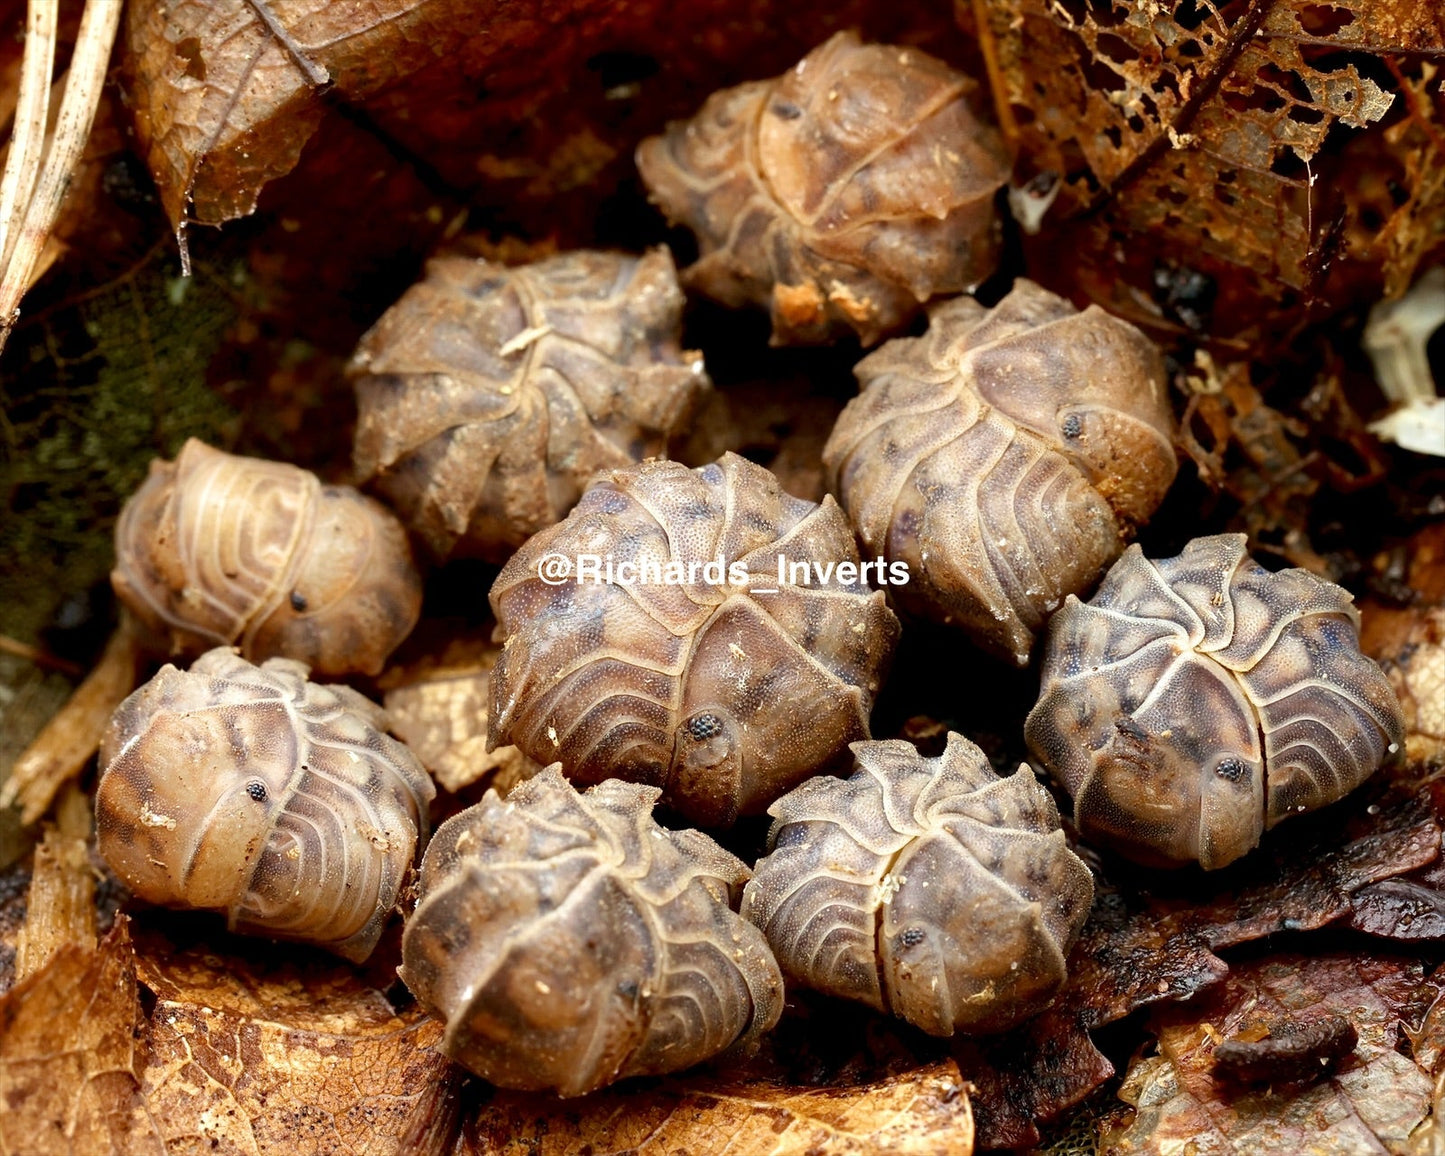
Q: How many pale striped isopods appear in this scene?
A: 9